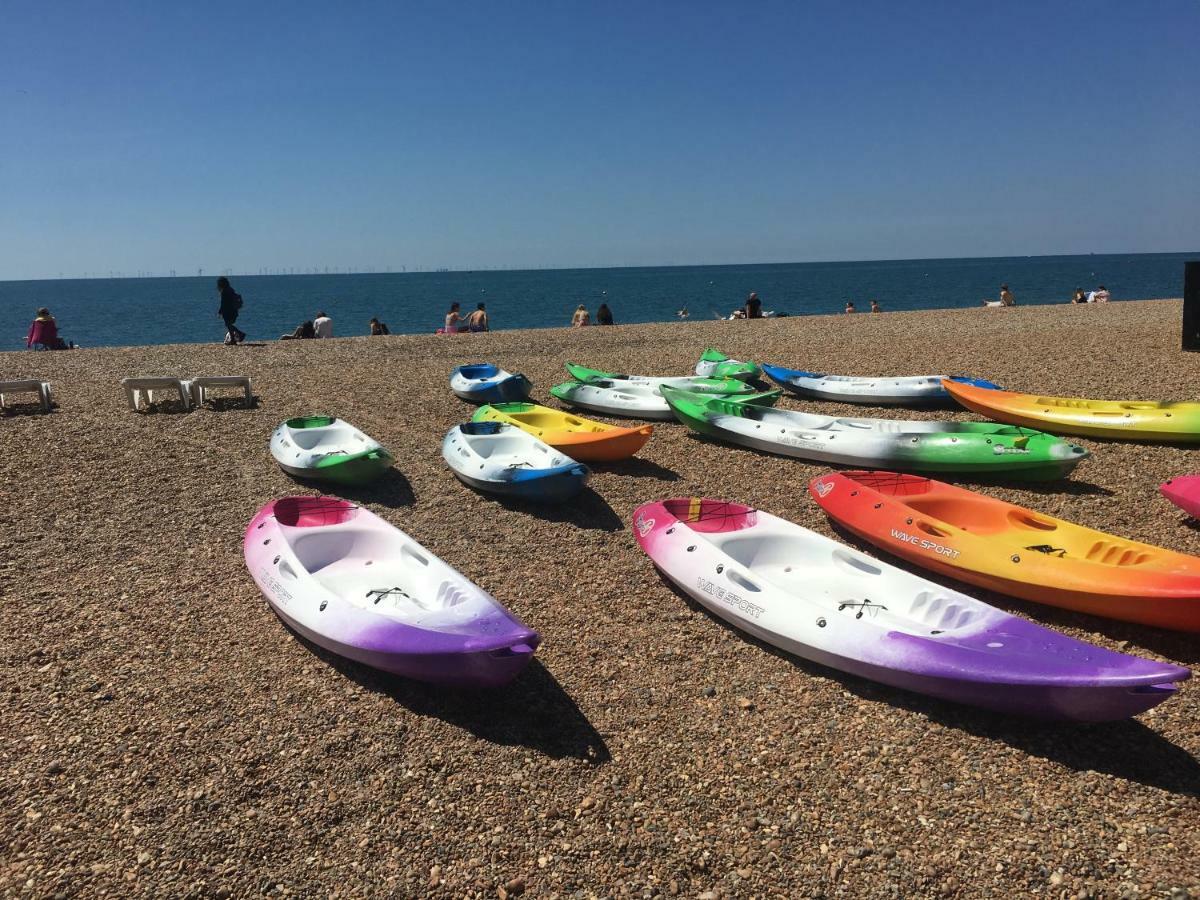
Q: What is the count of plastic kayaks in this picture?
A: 14